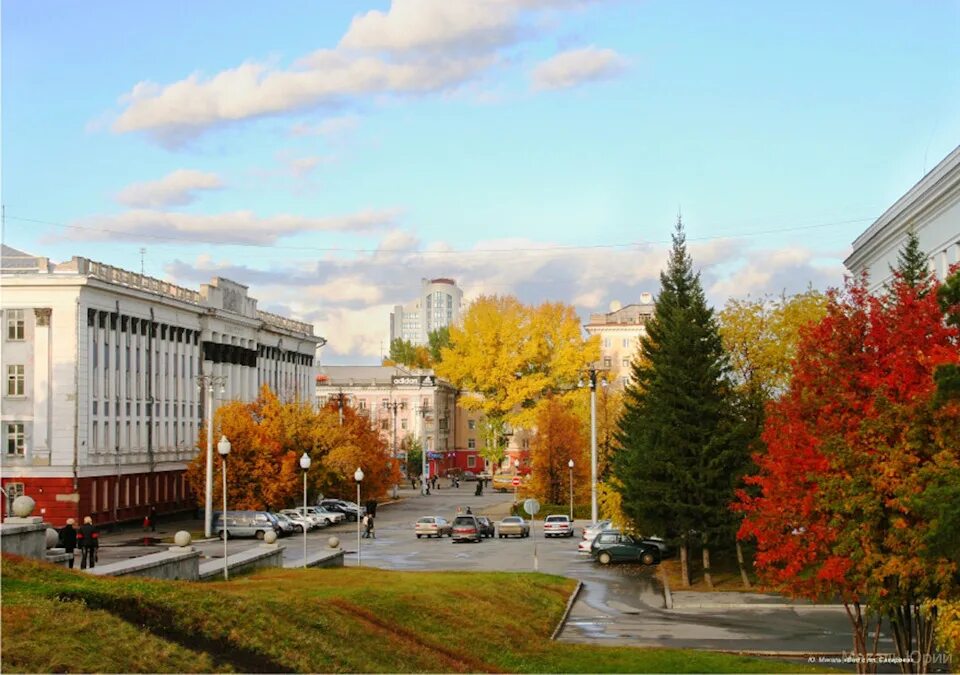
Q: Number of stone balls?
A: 5